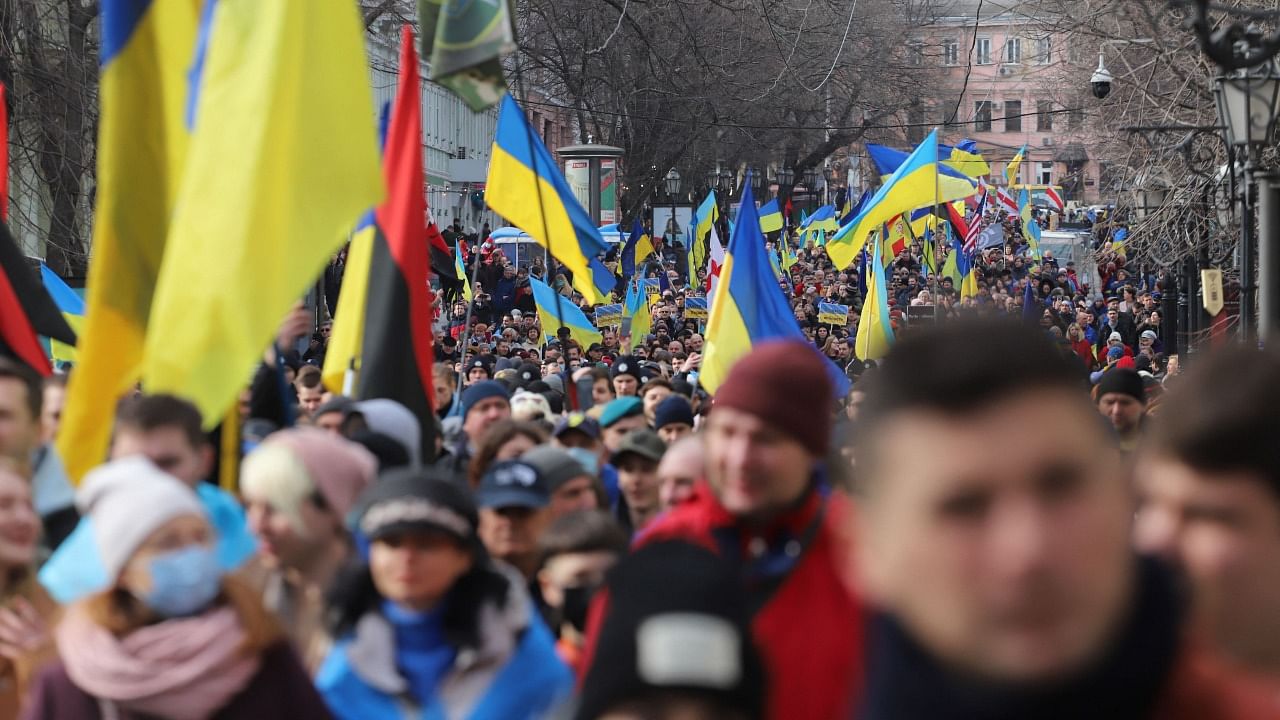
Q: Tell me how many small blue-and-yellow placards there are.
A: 4